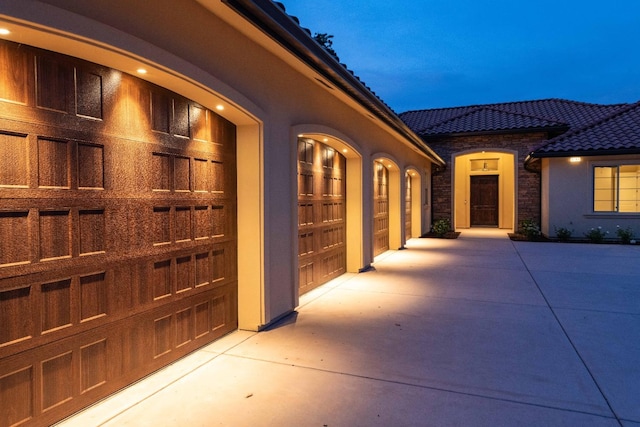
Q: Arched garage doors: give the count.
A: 4